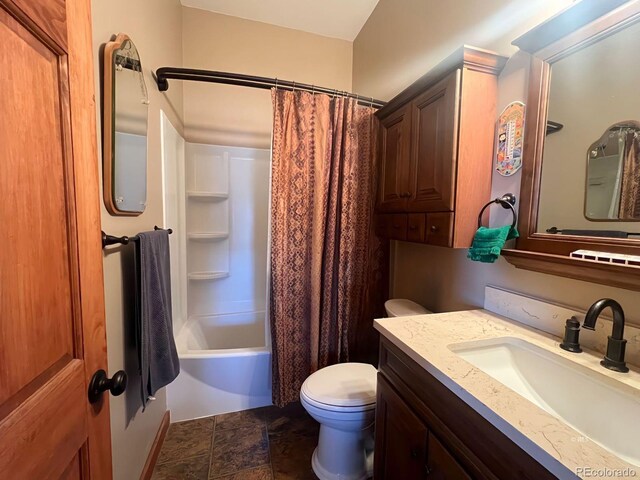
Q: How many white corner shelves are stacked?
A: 3